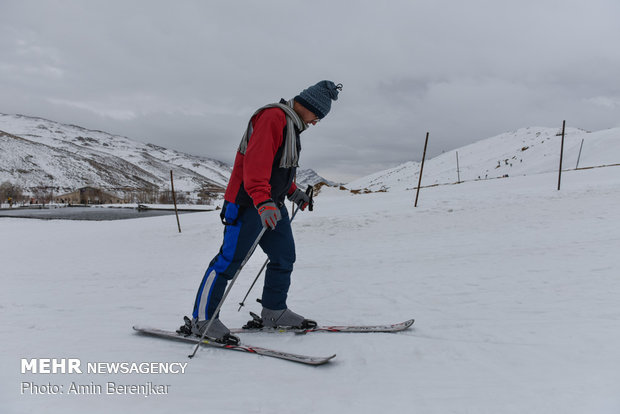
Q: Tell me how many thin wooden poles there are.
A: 5